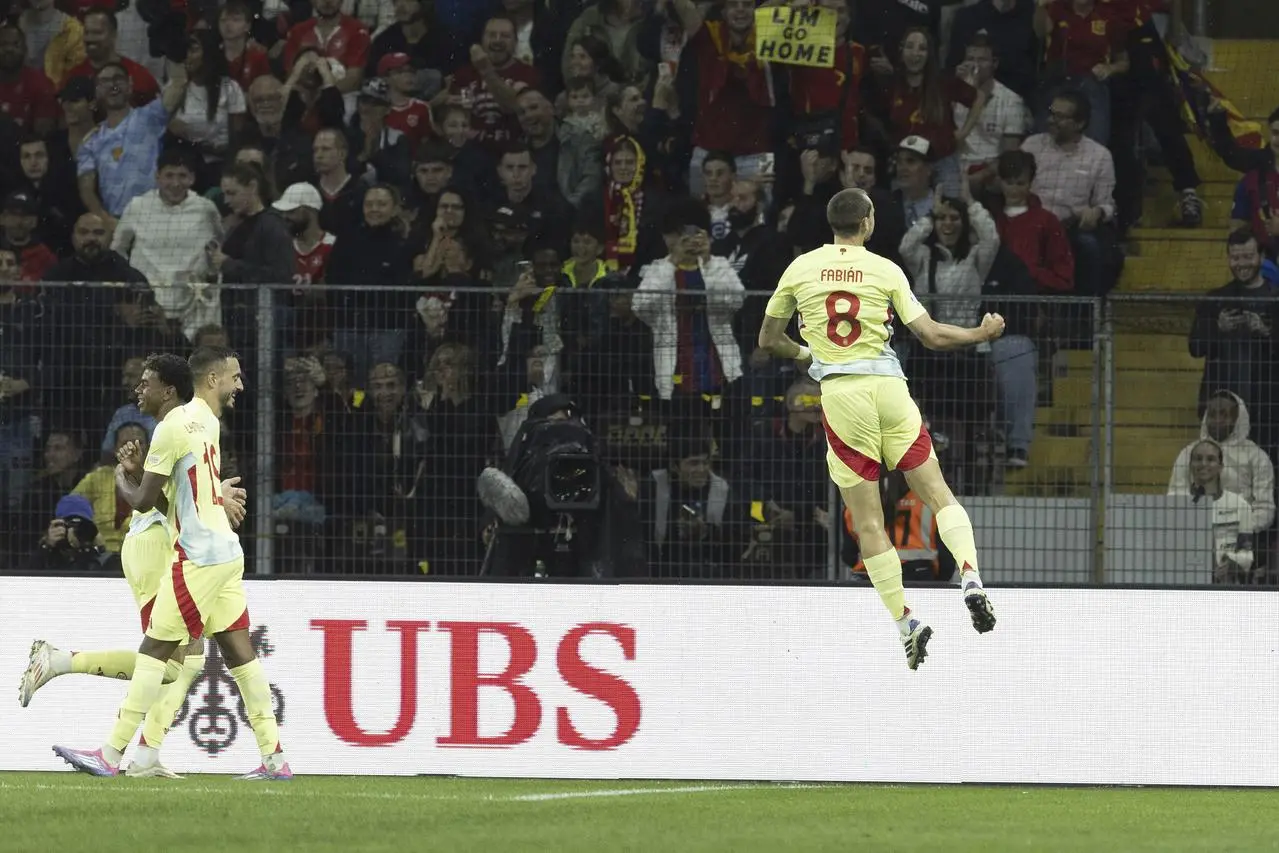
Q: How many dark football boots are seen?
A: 2